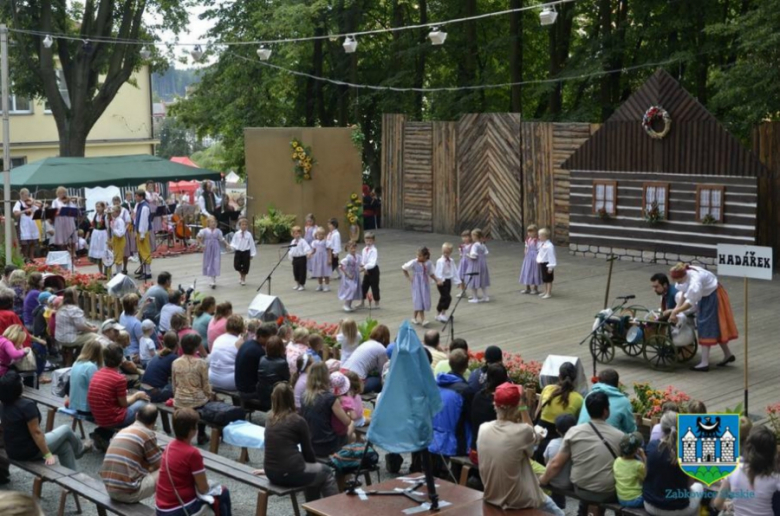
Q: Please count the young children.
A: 14